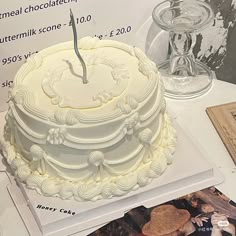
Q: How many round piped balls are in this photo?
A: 3